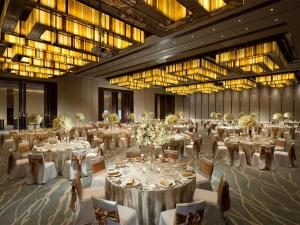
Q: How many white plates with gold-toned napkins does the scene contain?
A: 8